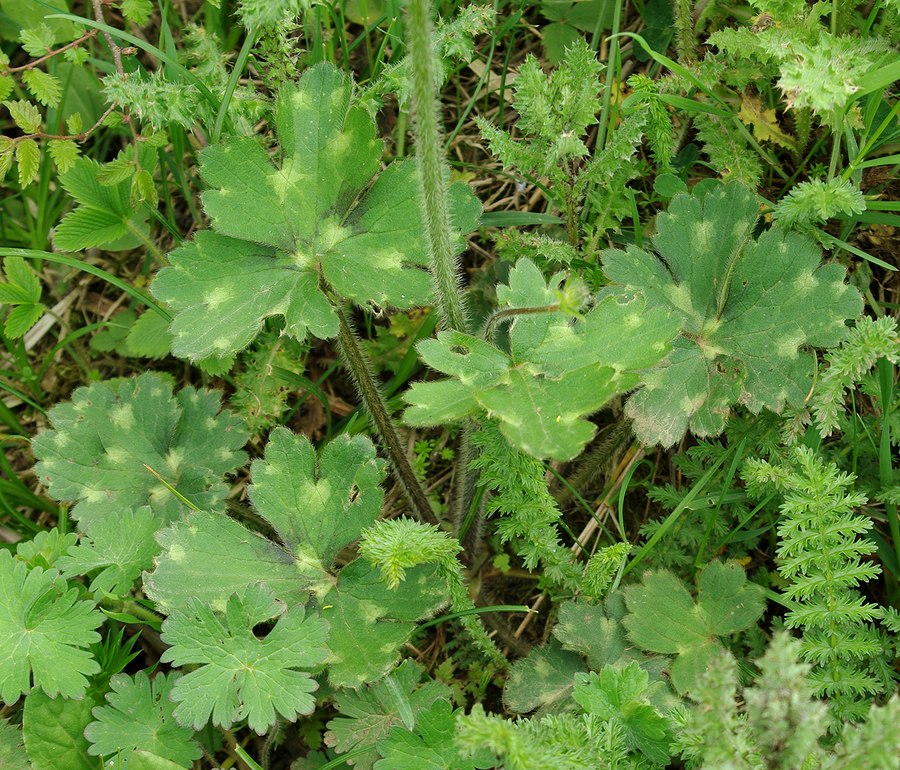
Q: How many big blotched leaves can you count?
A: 5